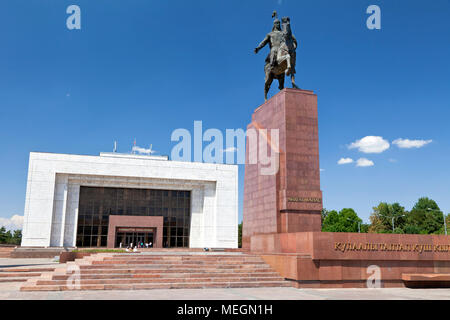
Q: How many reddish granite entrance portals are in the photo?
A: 1